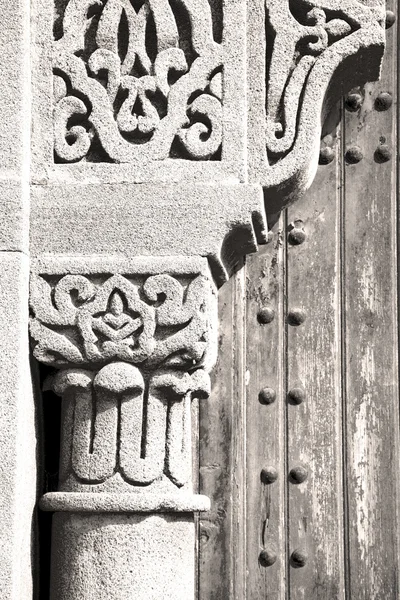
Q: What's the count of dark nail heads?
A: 15